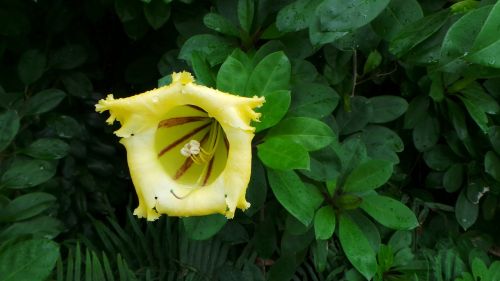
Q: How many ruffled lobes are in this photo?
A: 5